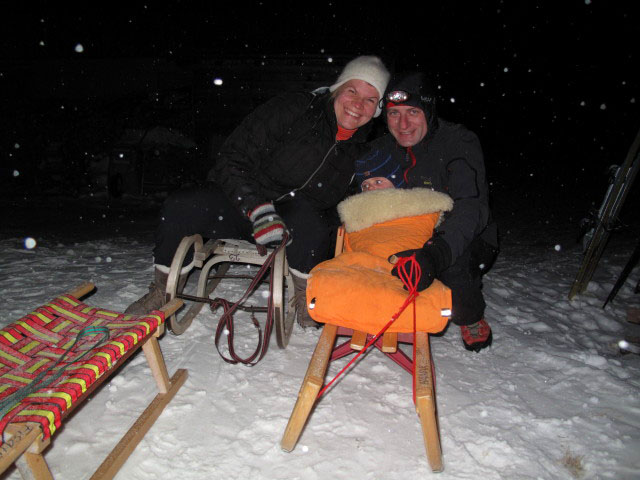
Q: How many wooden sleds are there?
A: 3